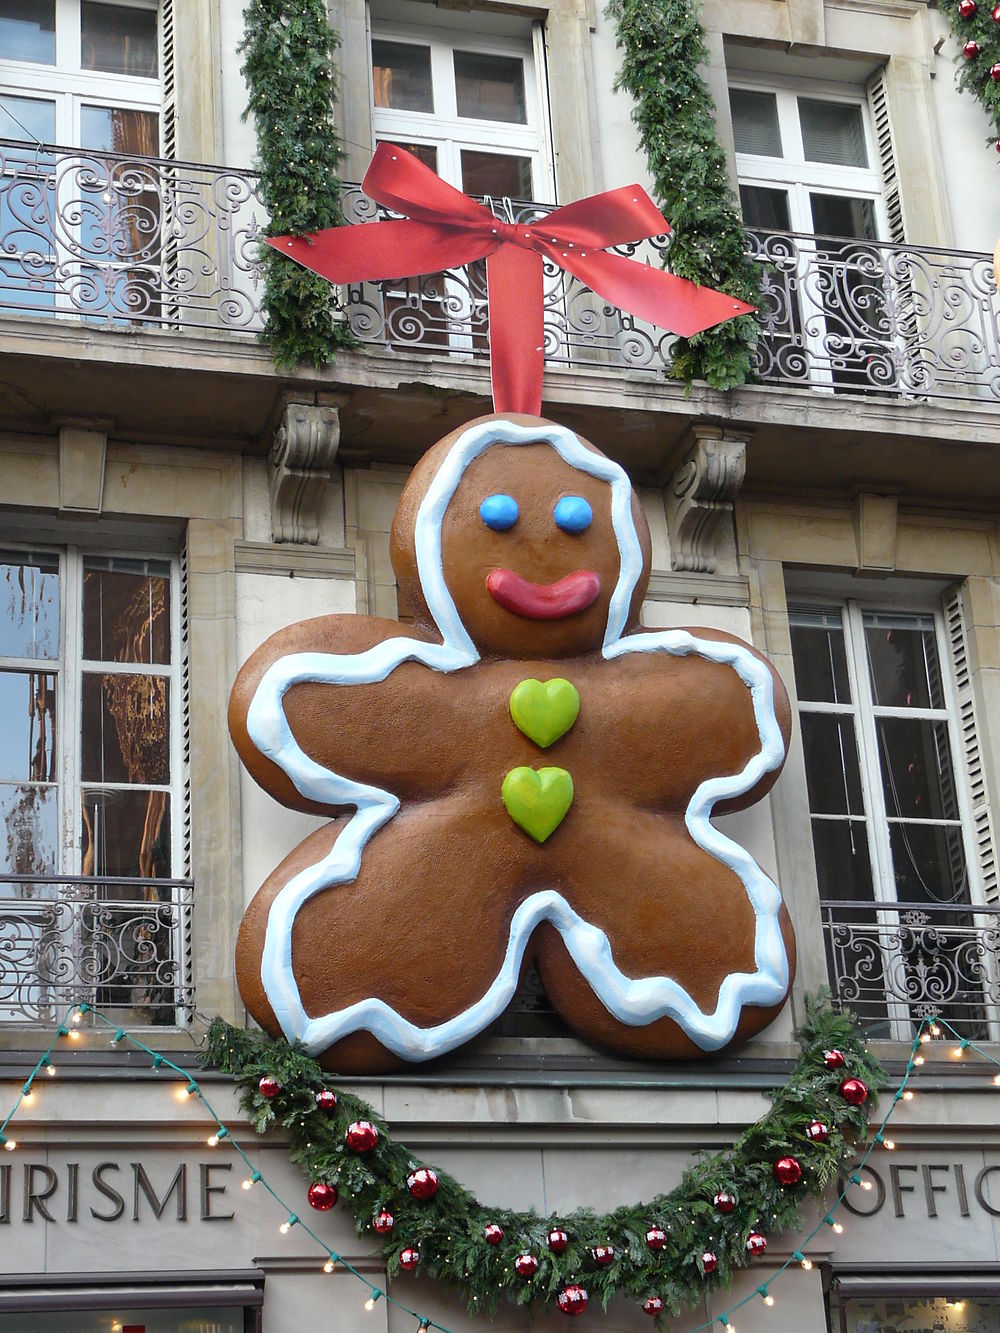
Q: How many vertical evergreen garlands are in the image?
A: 2